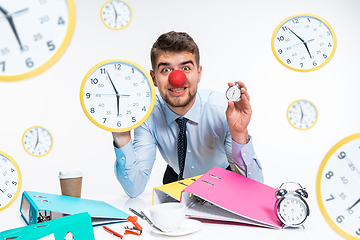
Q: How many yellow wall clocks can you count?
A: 8